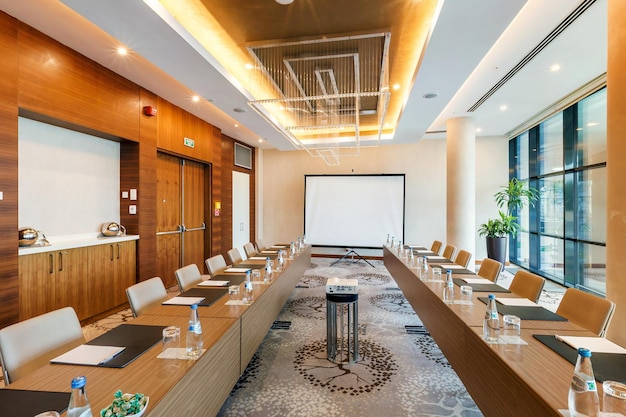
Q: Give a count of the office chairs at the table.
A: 13